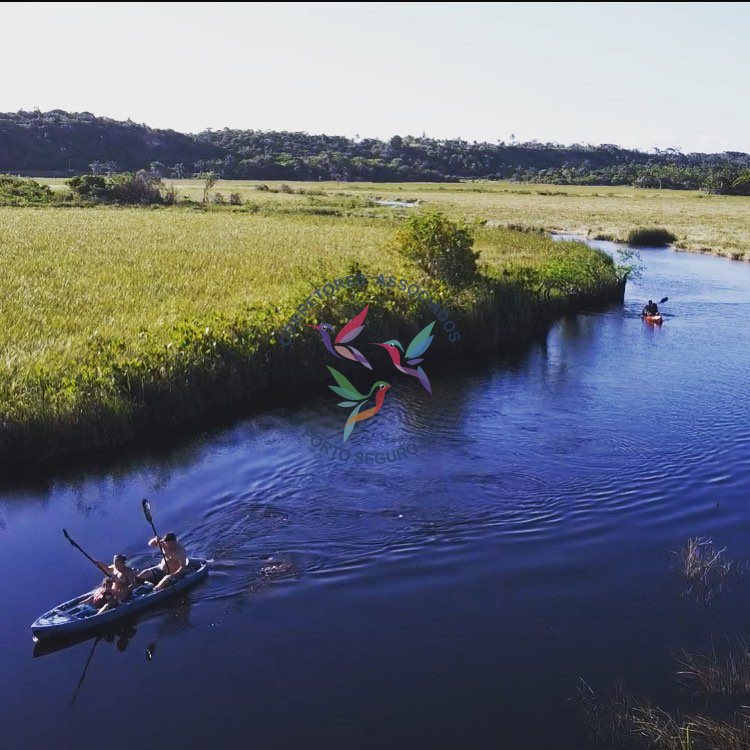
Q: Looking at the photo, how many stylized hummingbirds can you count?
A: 3